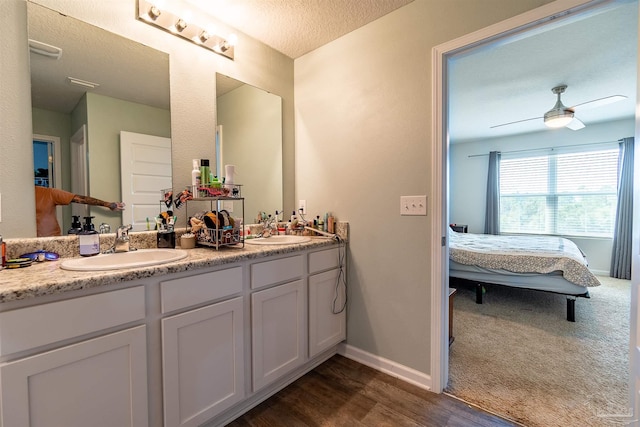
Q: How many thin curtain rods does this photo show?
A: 1